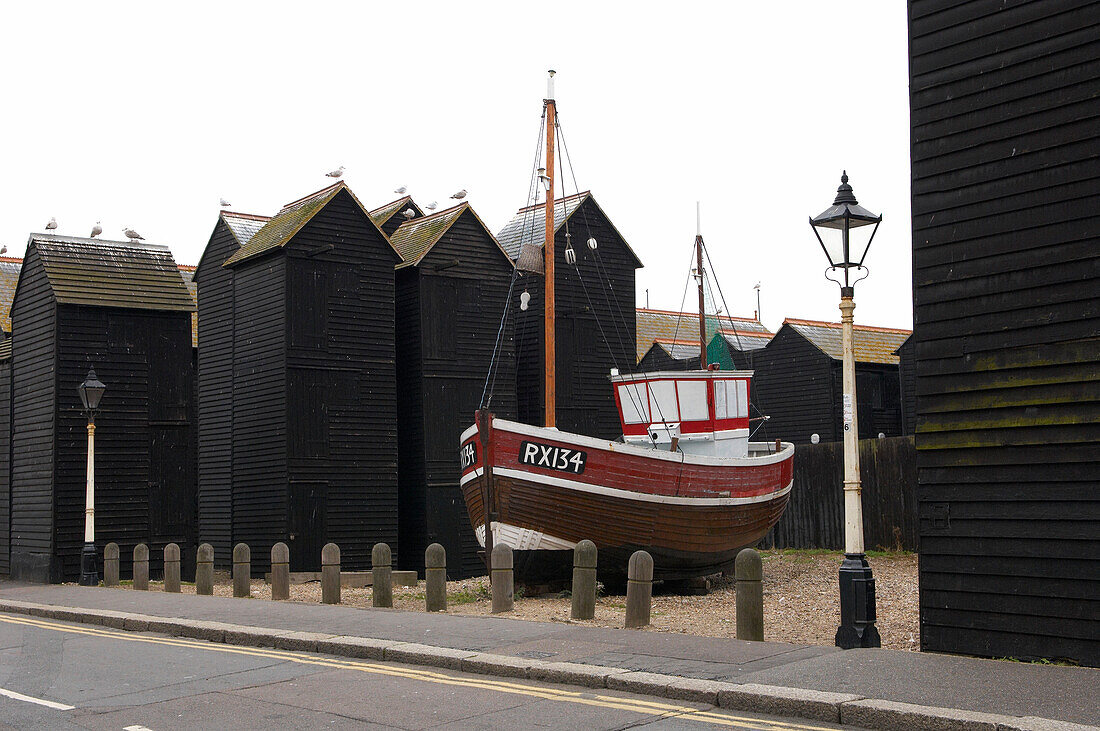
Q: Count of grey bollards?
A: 13